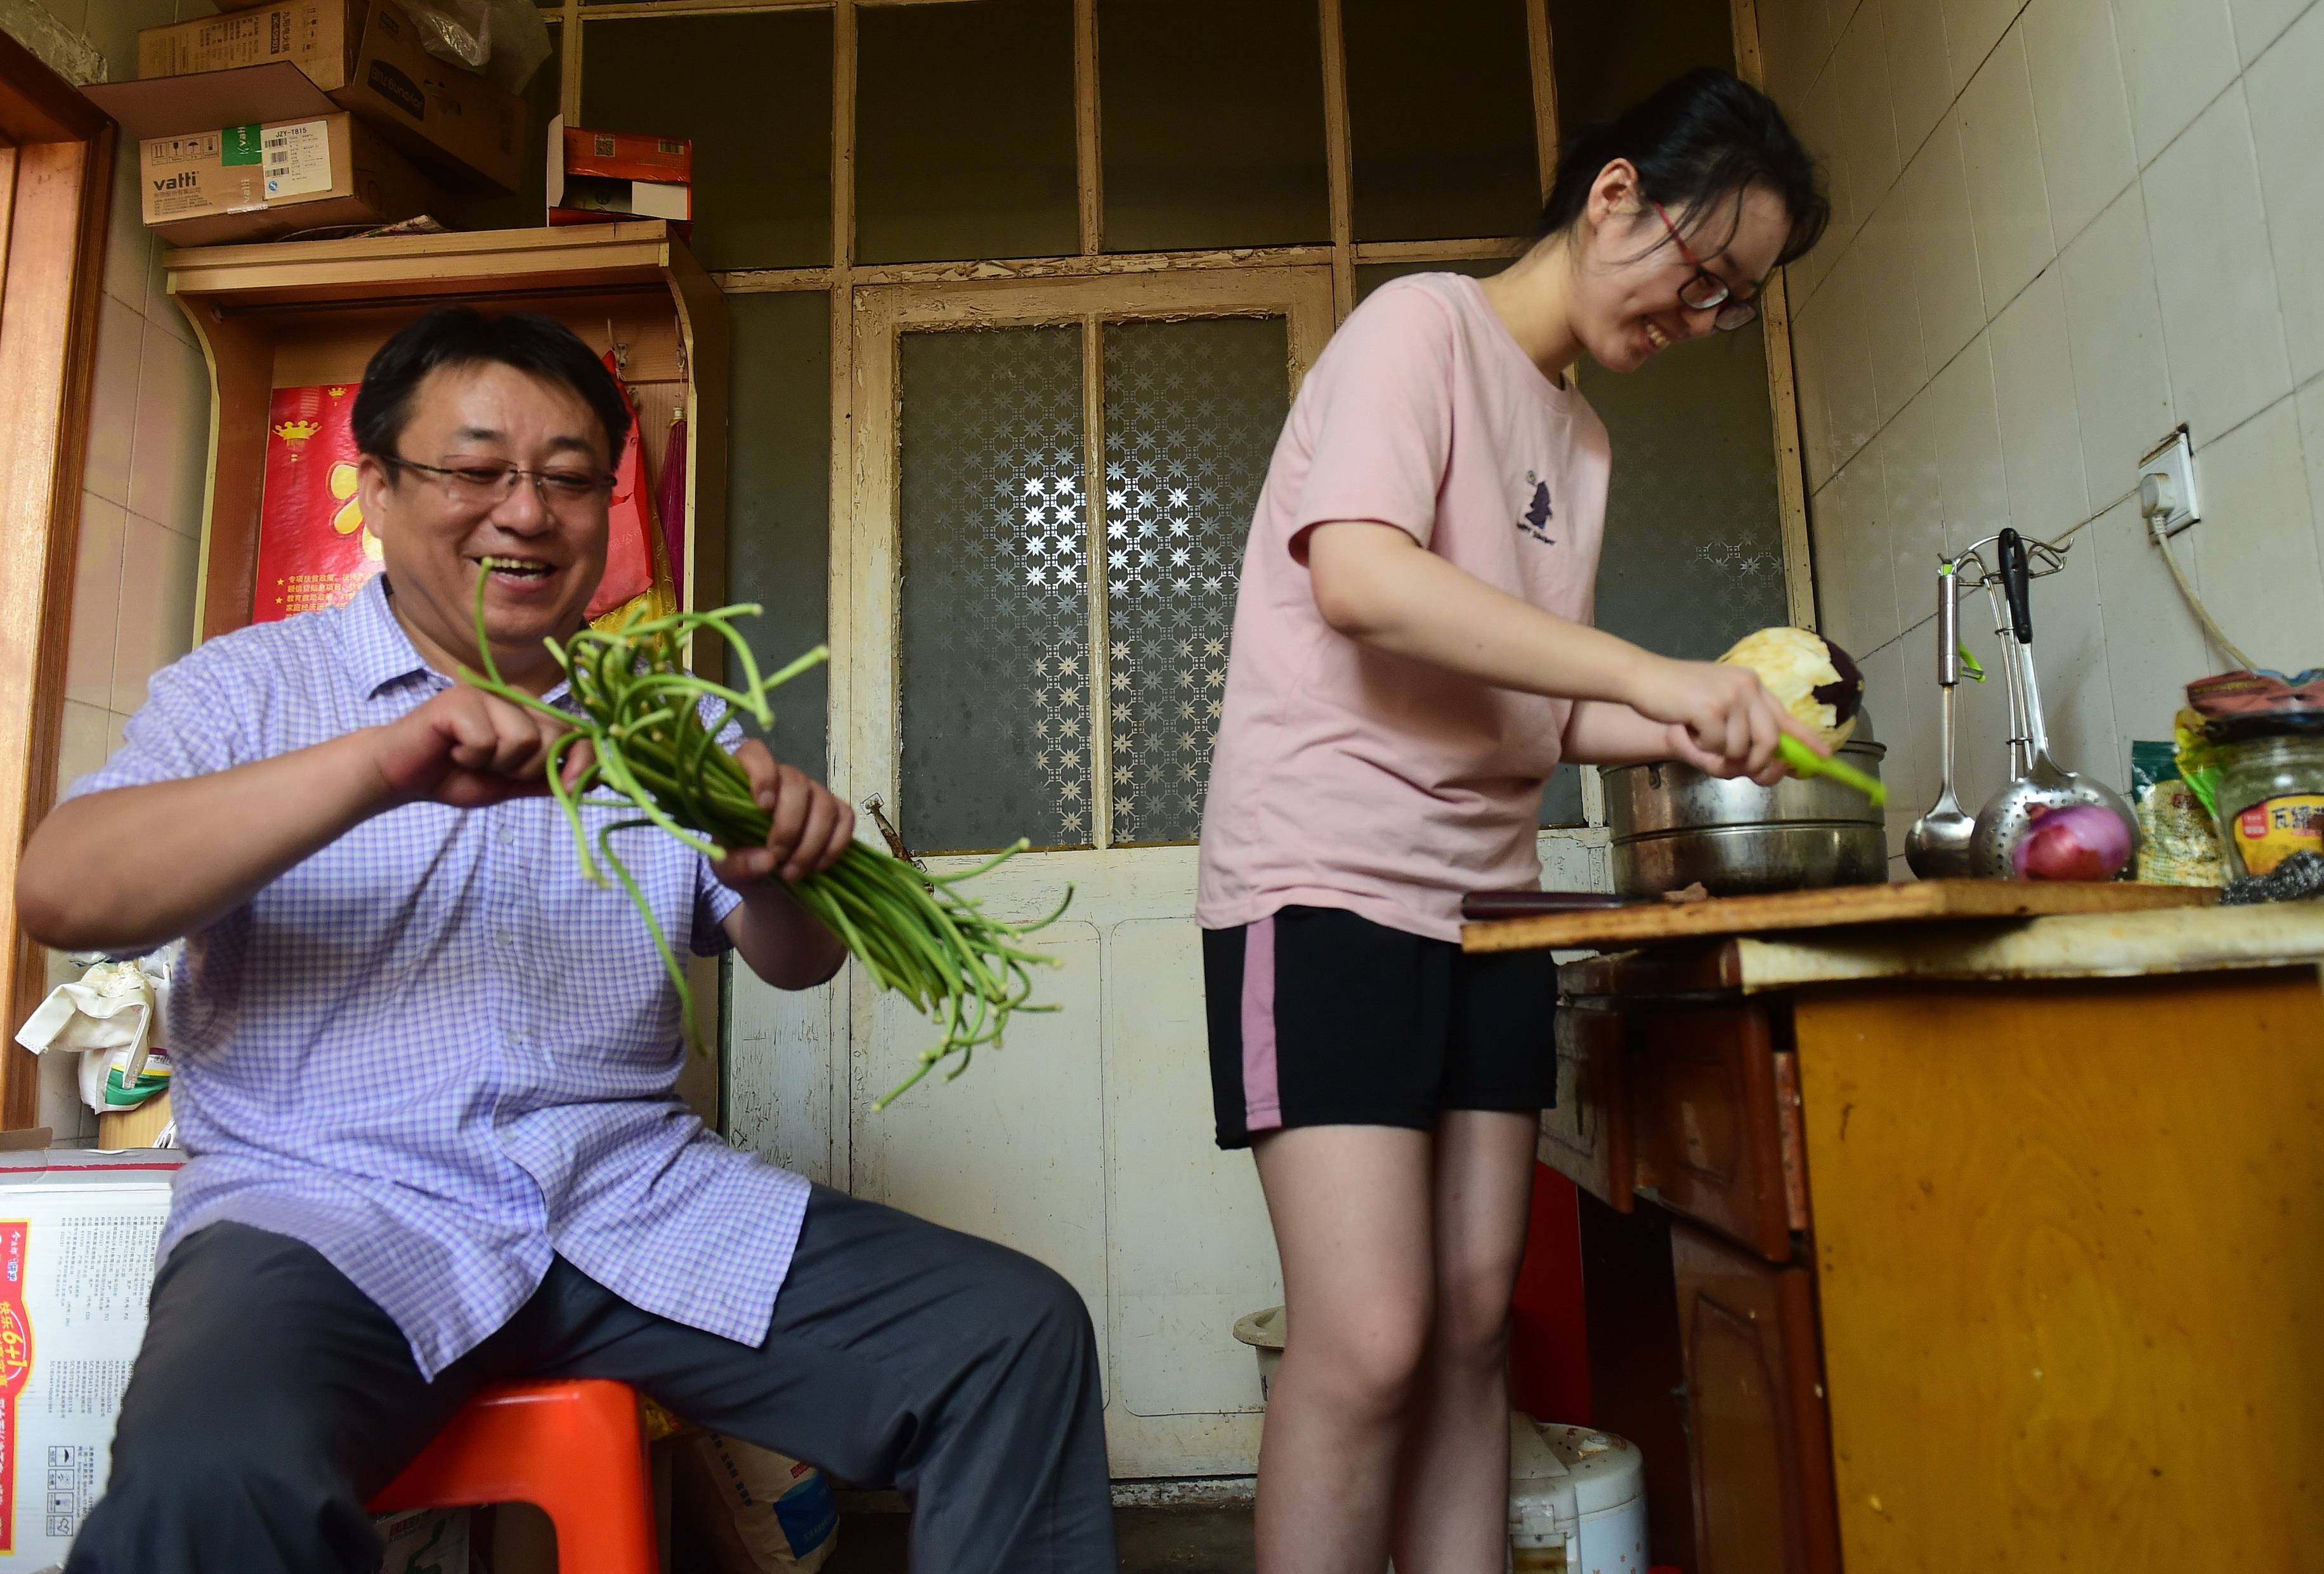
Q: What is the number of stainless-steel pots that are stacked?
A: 2